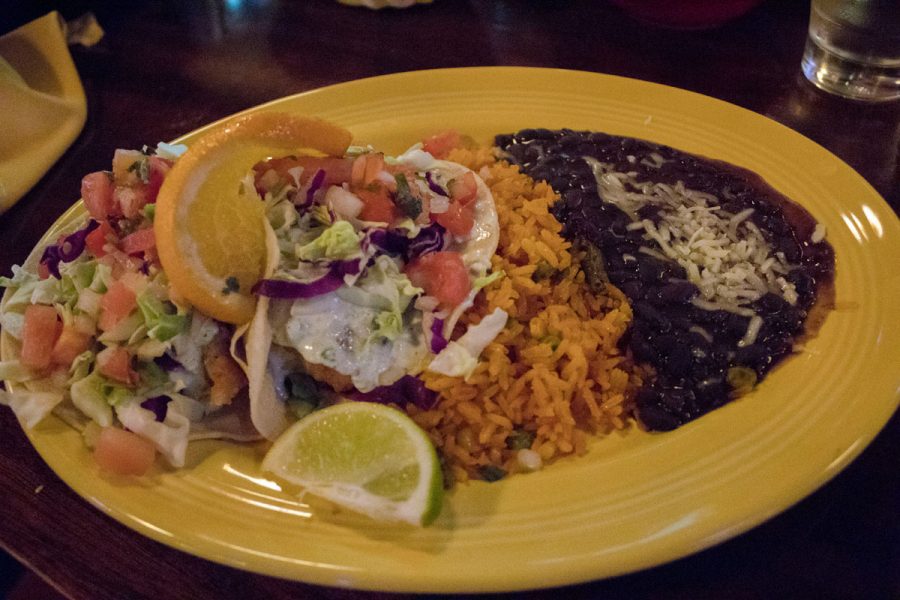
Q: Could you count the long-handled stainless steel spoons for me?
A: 0